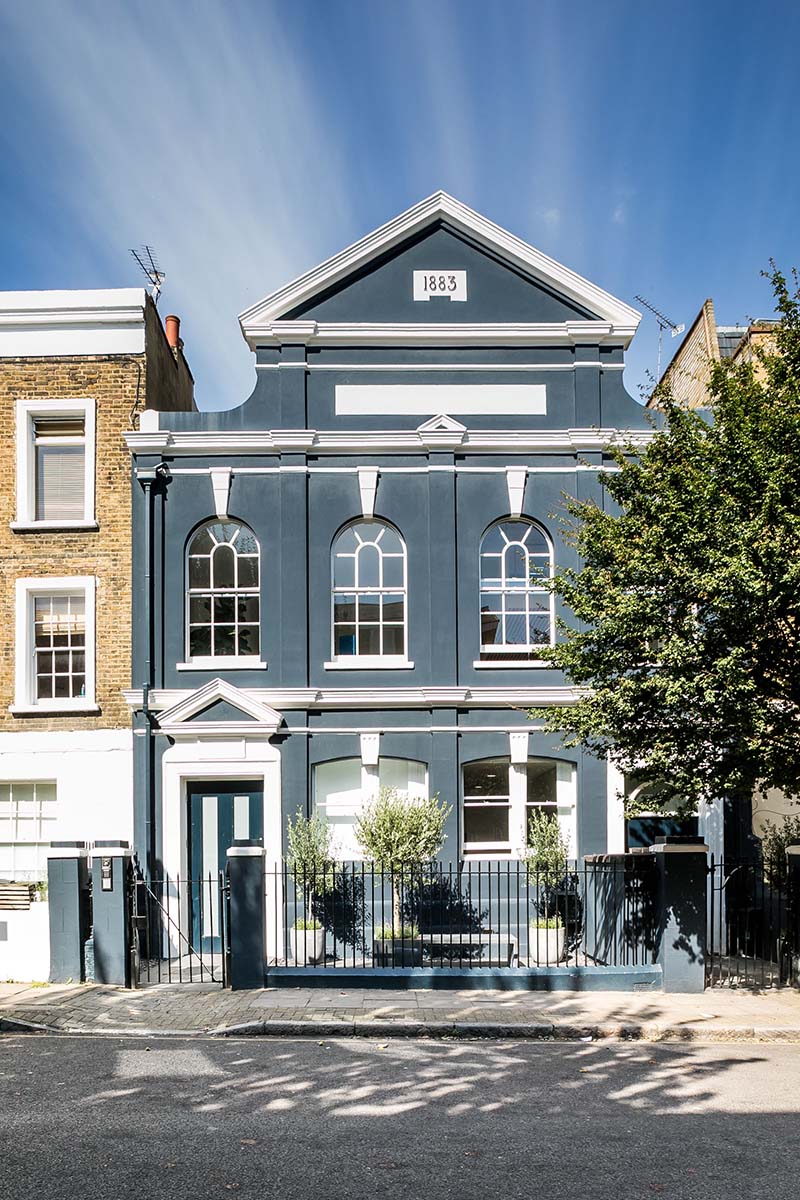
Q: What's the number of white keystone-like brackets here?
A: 5